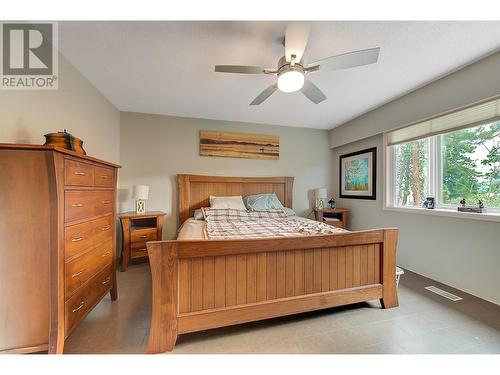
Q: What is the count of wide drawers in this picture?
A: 4